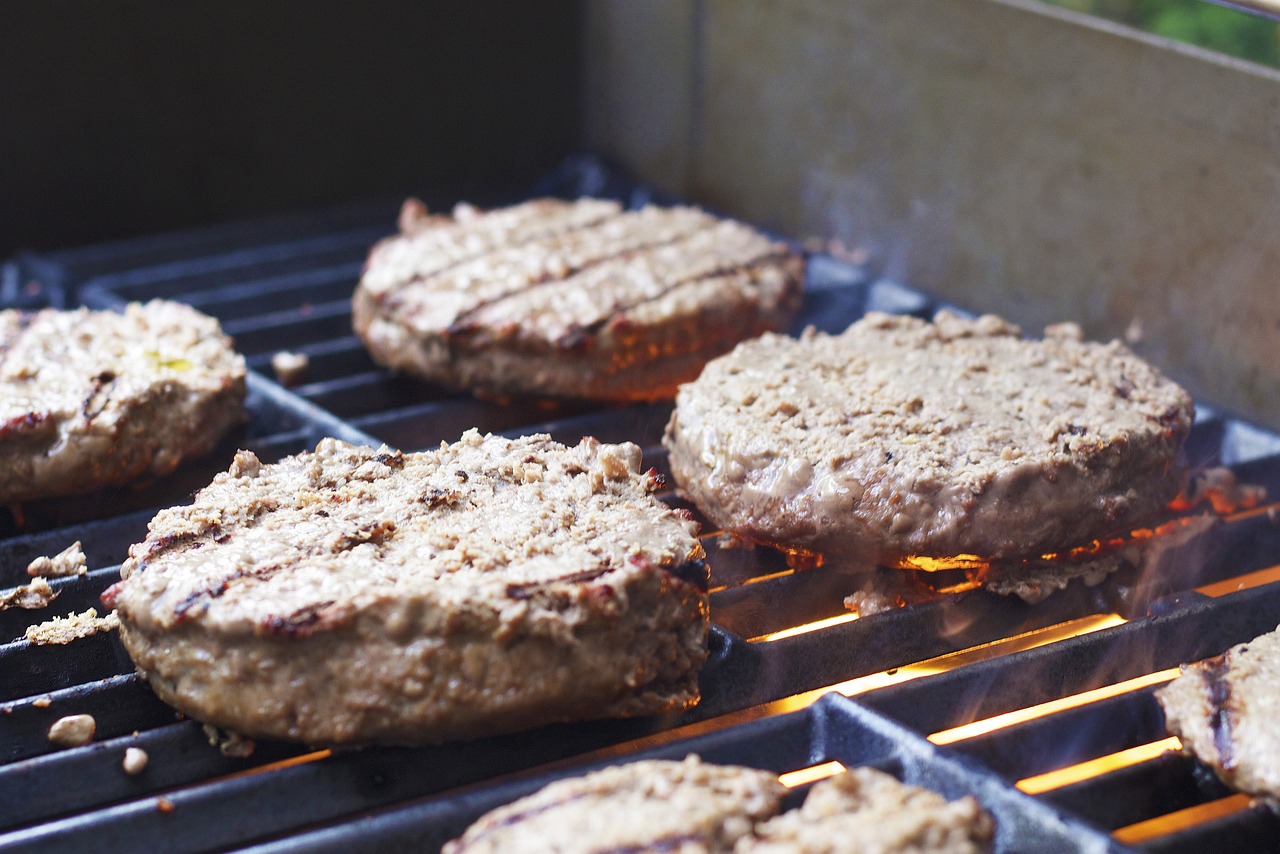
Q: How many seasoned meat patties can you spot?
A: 6